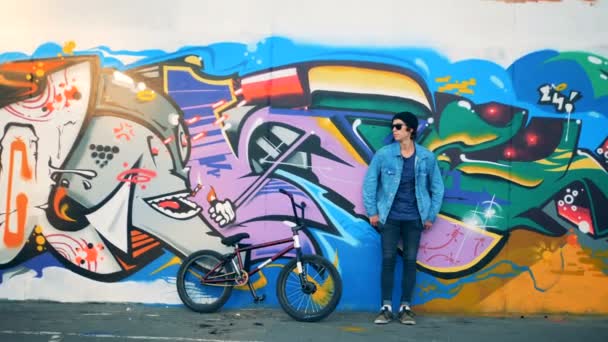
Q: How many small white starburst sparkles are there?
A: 2